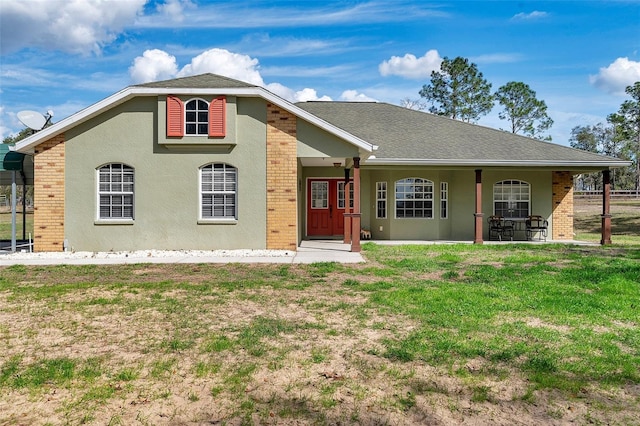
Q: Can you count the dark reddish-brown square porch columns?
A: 4